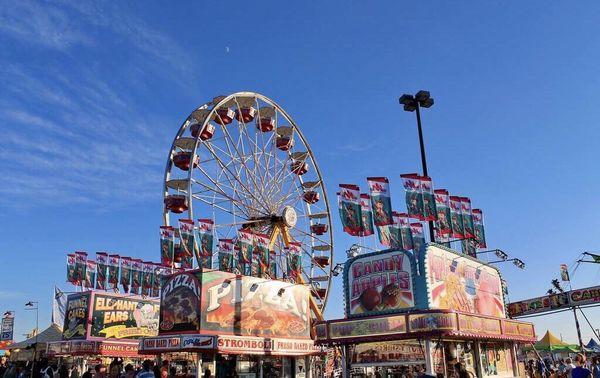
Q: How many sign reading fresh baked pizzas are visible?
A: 2